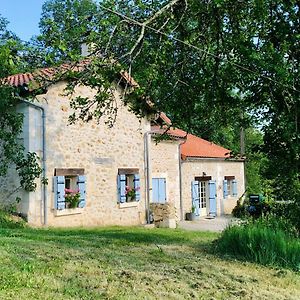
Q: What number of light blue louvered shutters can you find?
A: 10